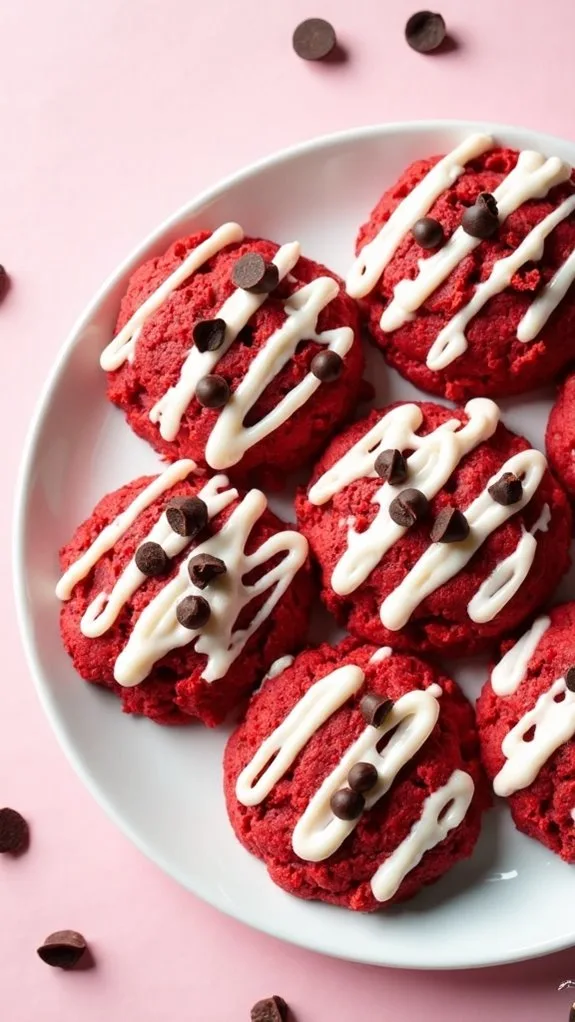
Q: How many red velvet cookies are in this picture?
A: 7